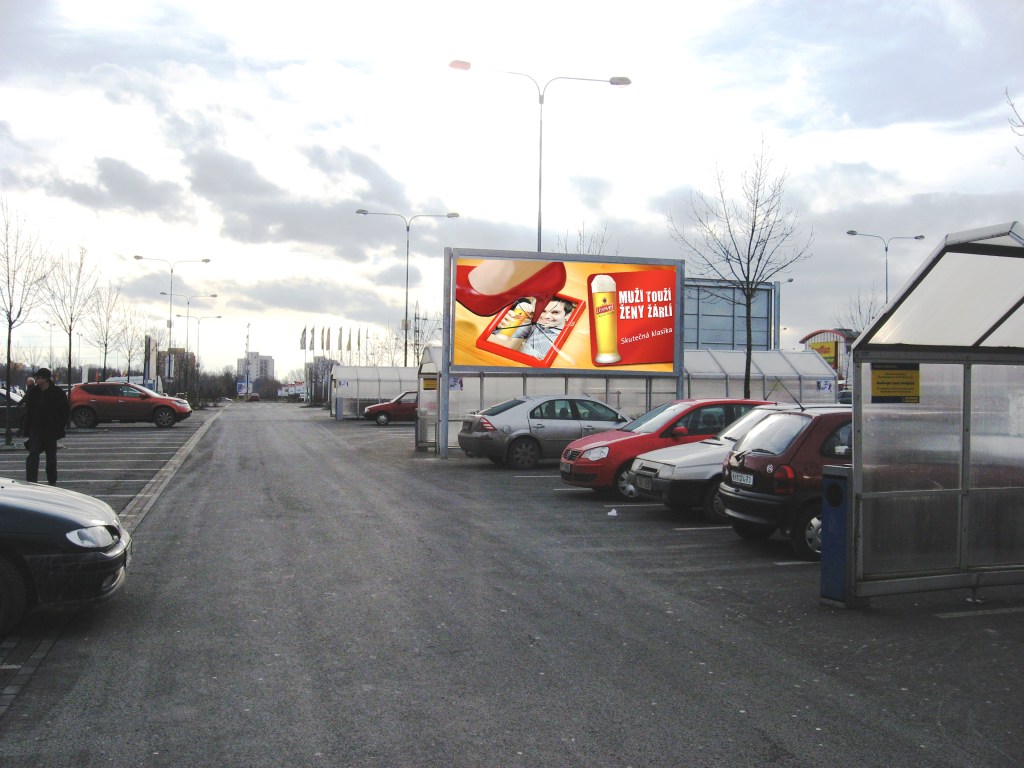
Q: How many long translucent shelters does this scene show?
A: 3